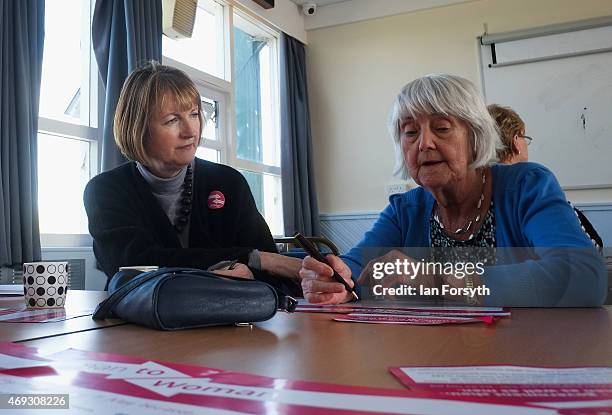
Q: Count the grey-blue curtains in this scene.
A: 3